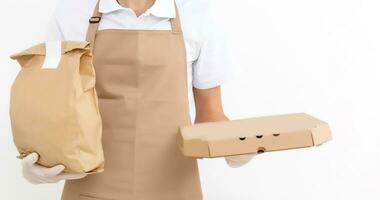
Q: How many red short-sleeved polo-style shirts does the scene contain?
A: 0